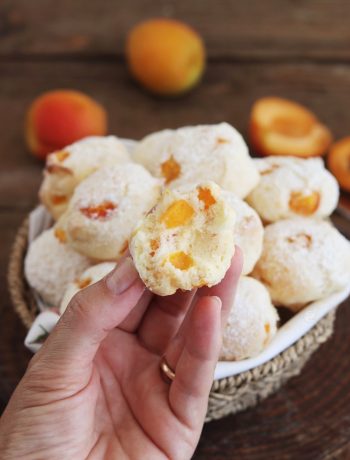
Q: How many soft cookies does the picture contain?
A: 10